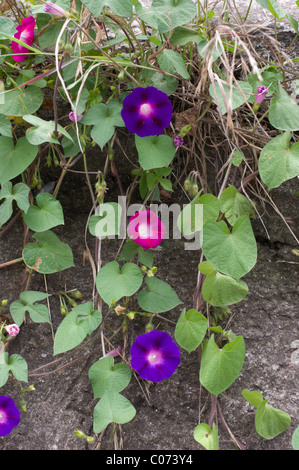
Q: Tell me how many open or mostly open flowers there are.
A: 5